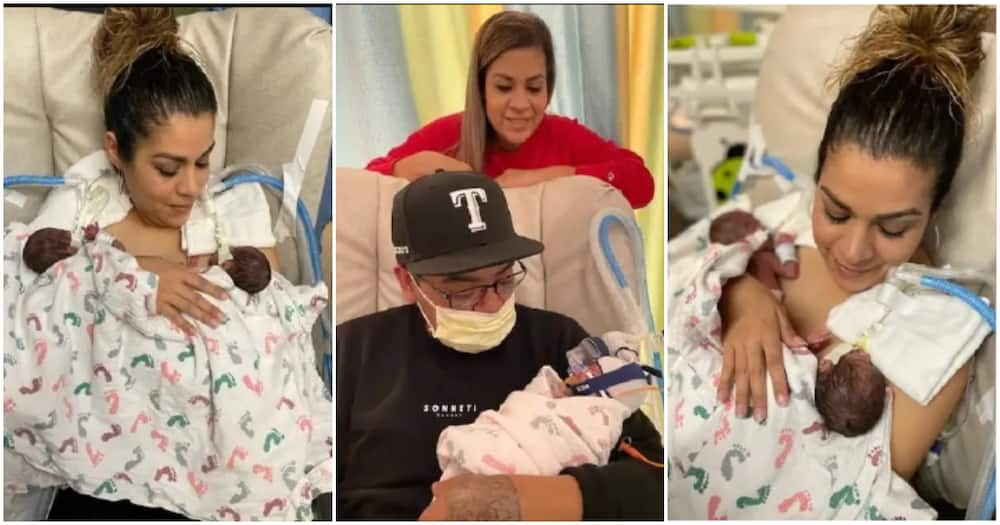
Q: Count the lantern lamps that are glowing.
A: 0